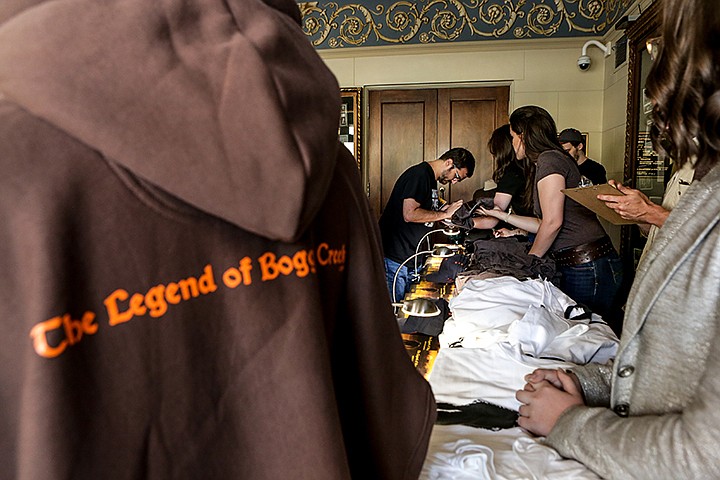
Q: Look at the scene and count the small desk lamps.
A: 3